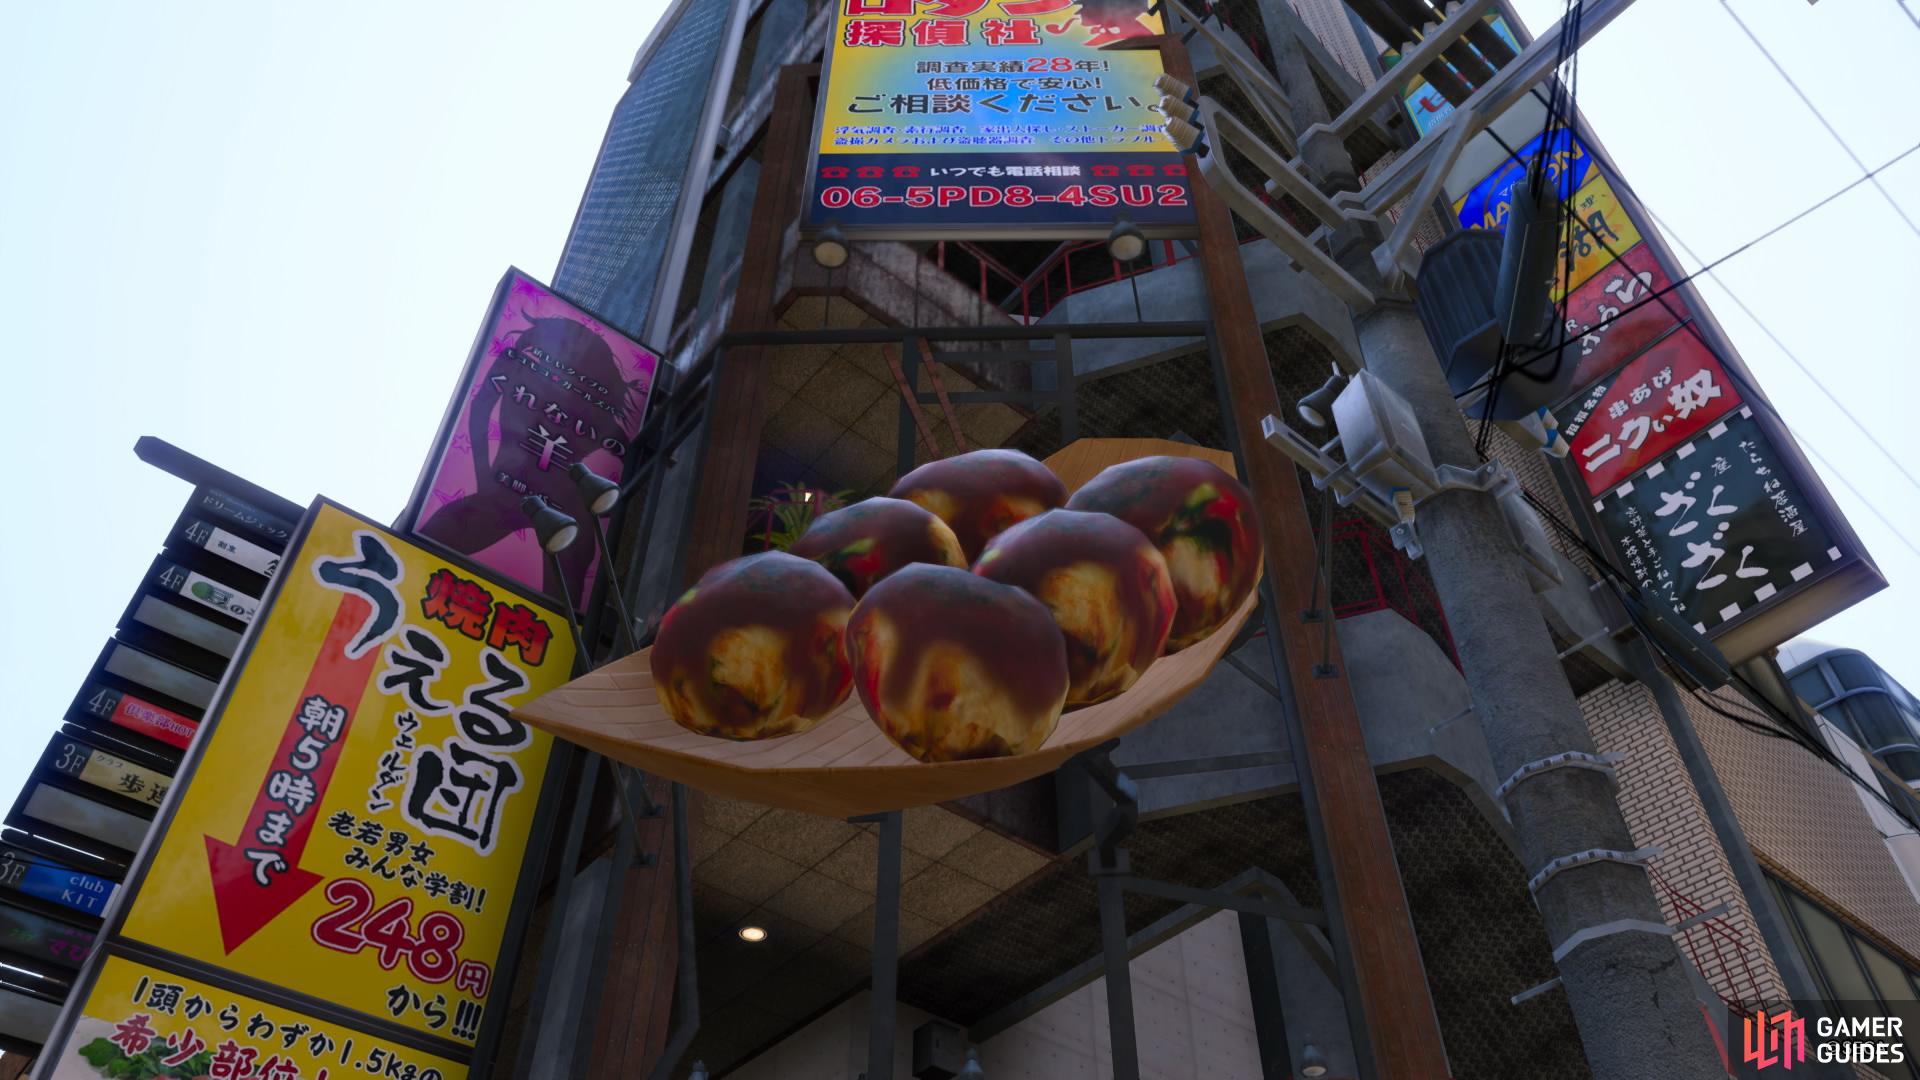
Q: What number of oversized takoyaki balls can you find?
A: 6